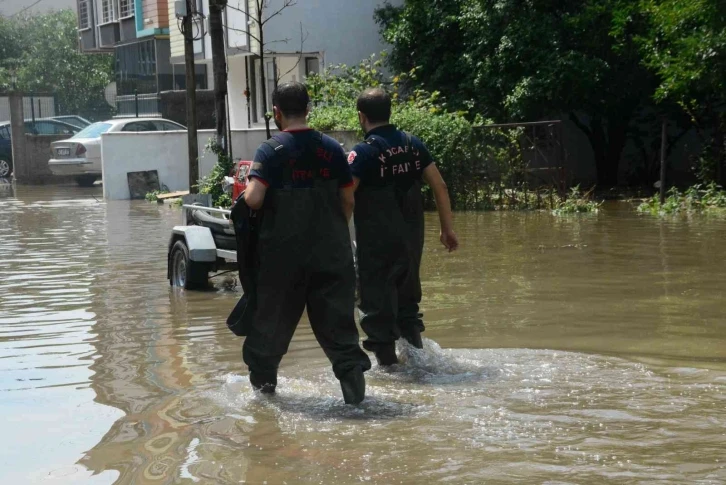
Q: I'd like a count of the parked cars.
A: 3